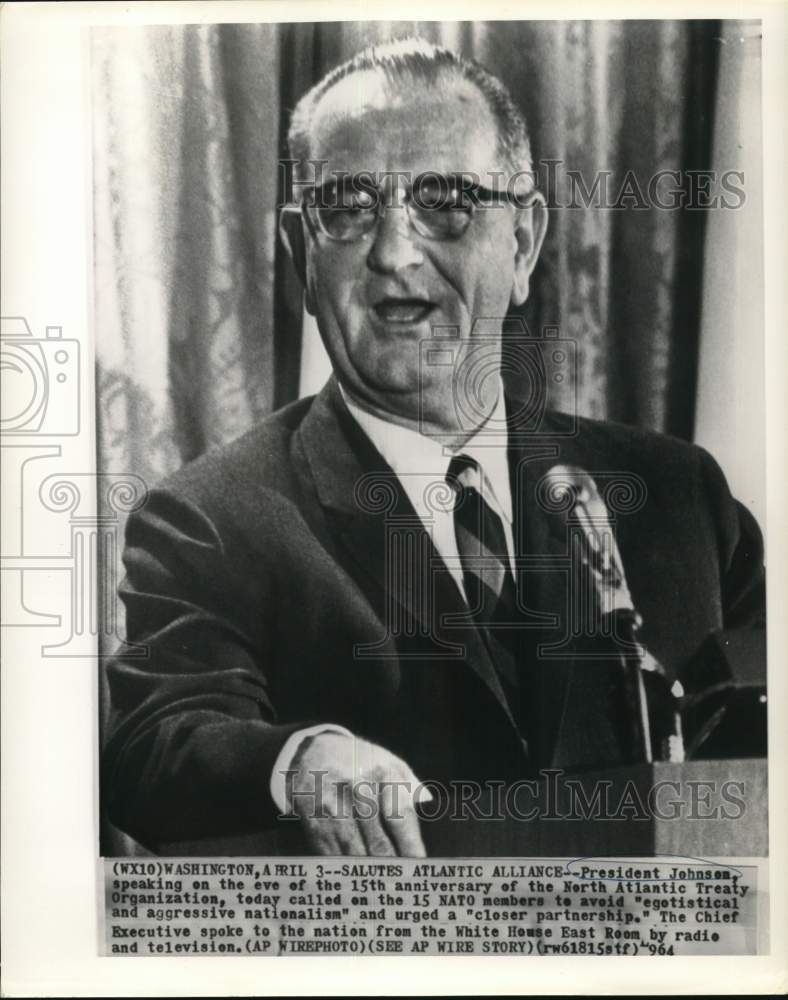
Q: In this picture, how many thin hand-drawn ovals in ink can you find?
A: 1